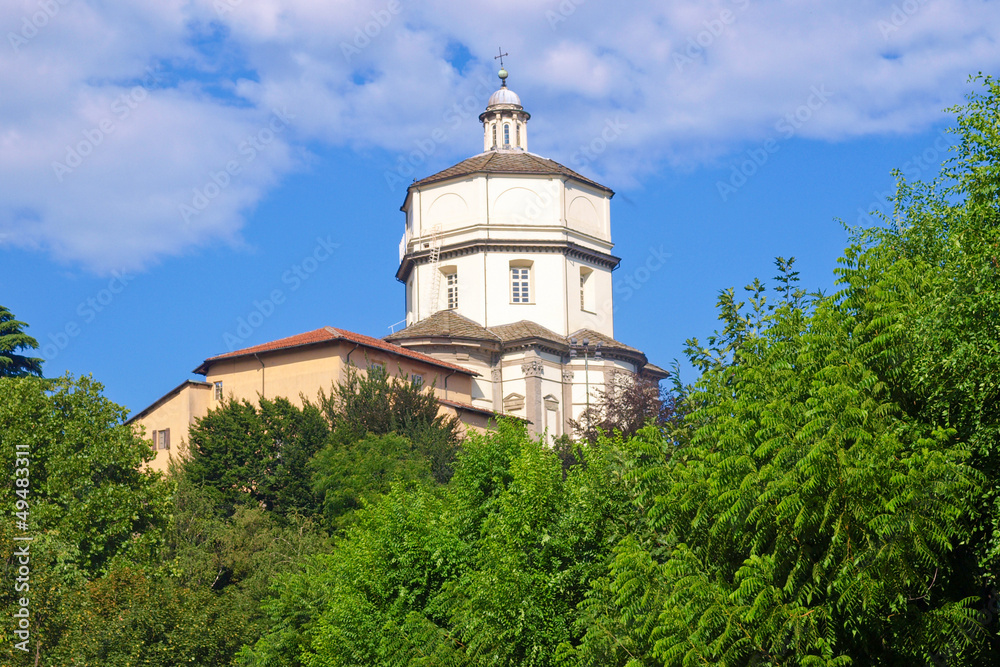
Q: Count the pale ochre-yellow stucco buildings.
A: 1